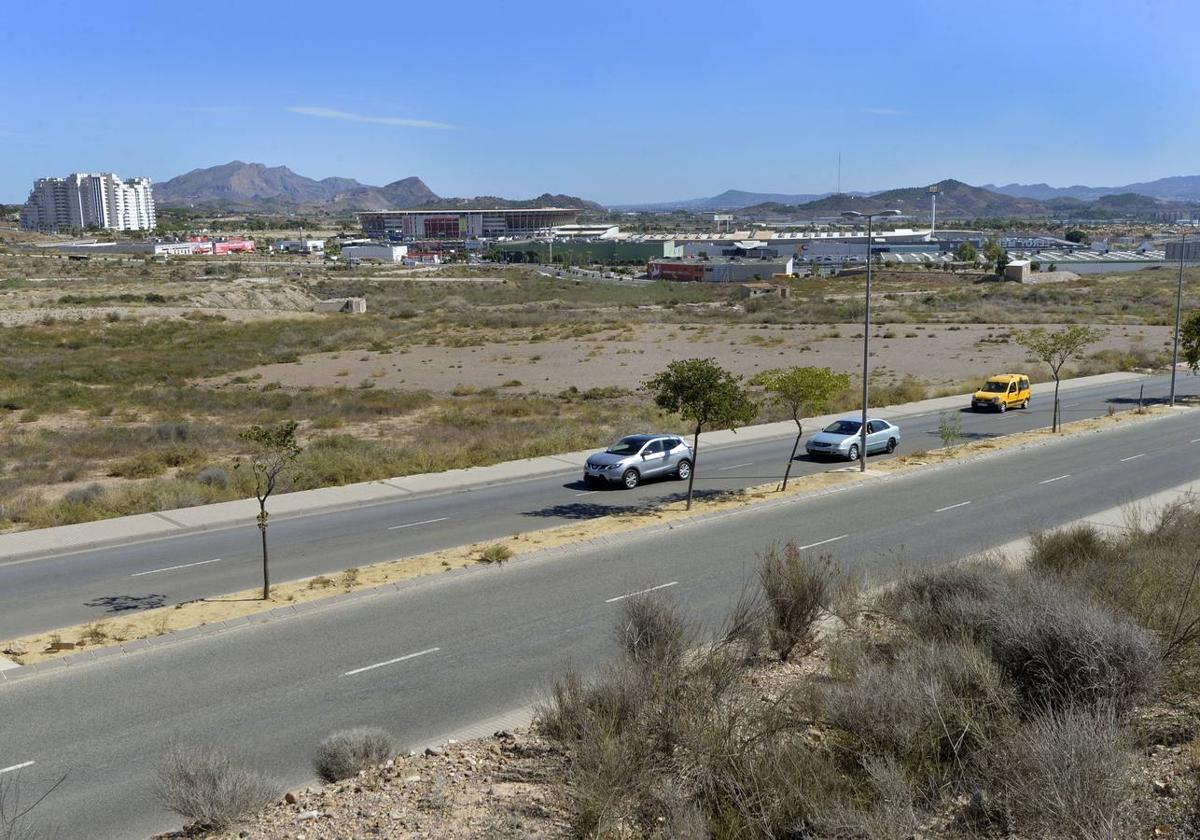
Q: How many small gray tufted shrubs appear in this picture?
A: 2